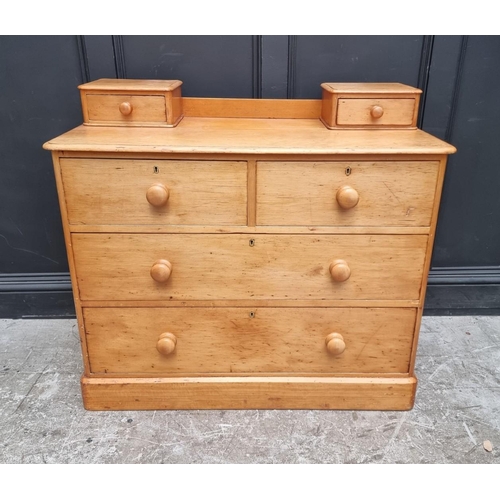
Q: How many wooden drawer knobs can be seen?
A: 8